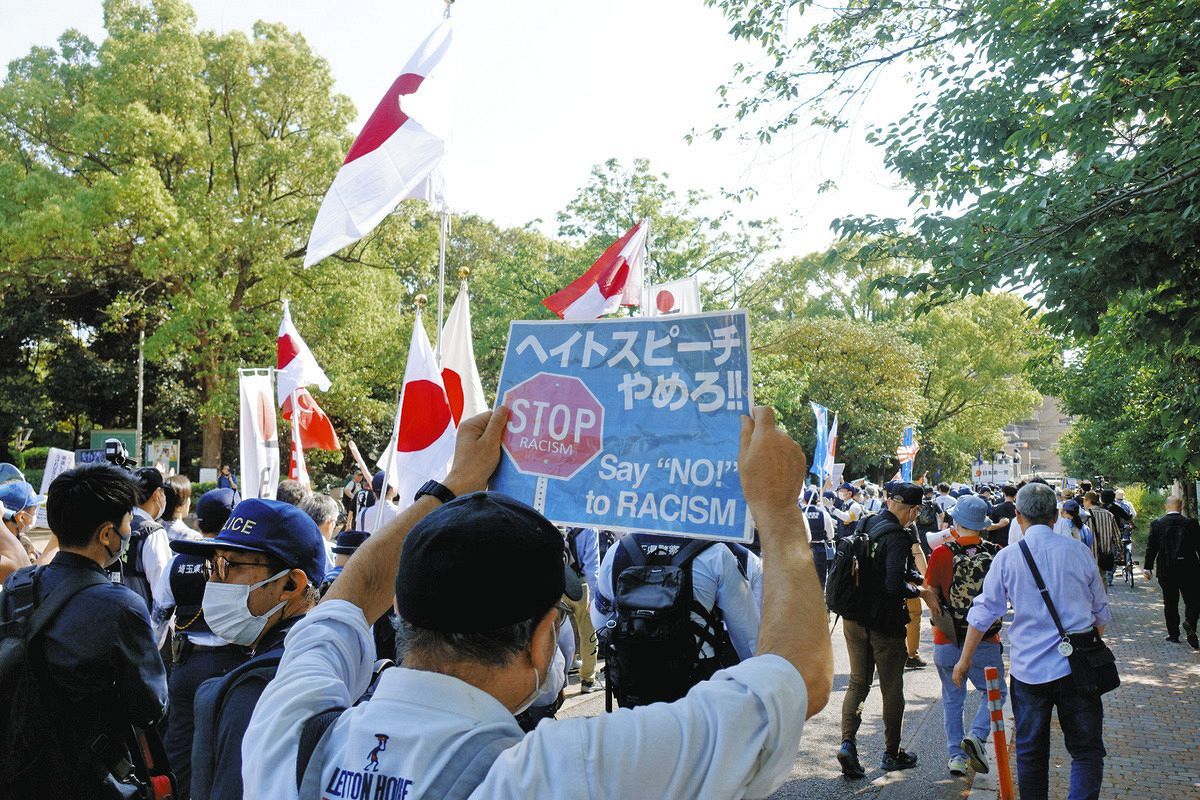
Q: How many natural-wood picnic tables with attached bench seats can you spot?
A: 0